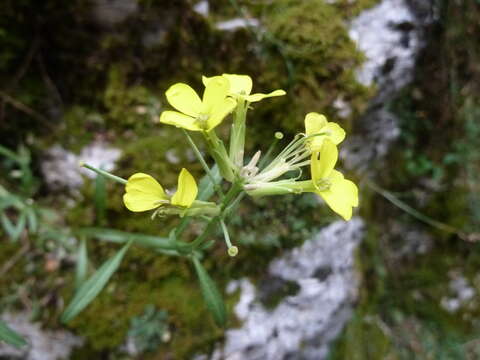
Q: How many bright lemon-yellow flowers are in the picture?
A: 5